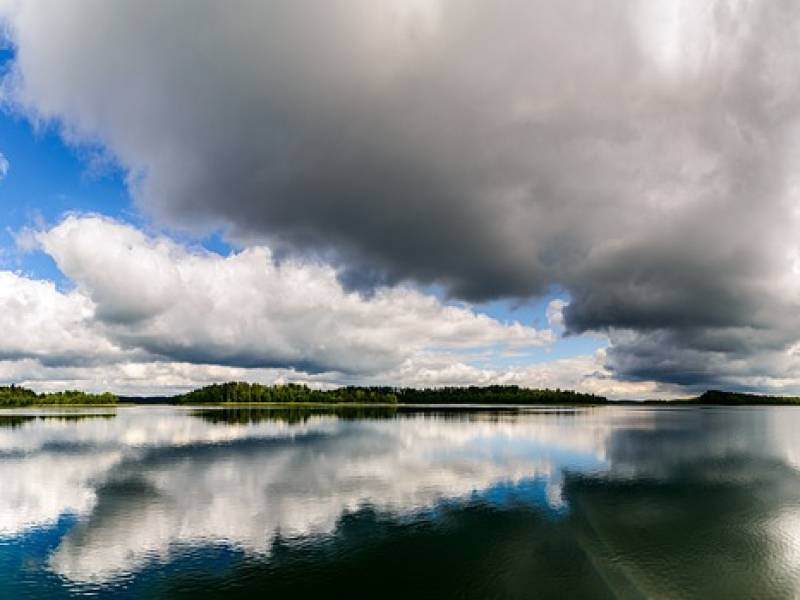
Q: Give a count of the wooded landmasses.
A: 3